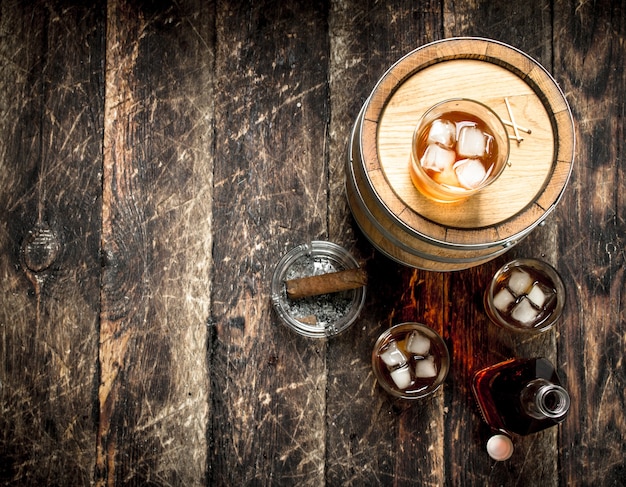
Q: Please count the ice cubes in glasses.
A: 12